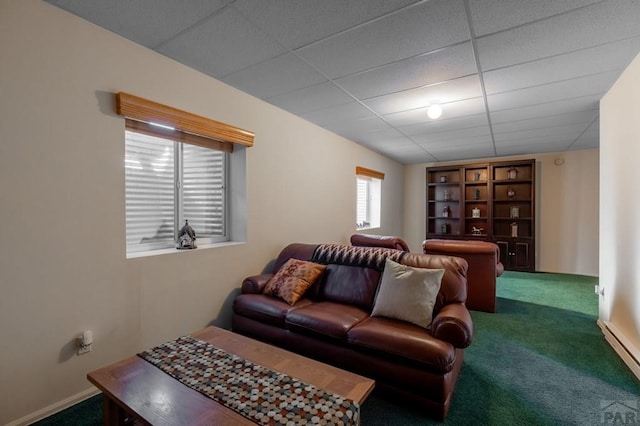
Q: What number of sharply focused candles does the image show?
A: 0